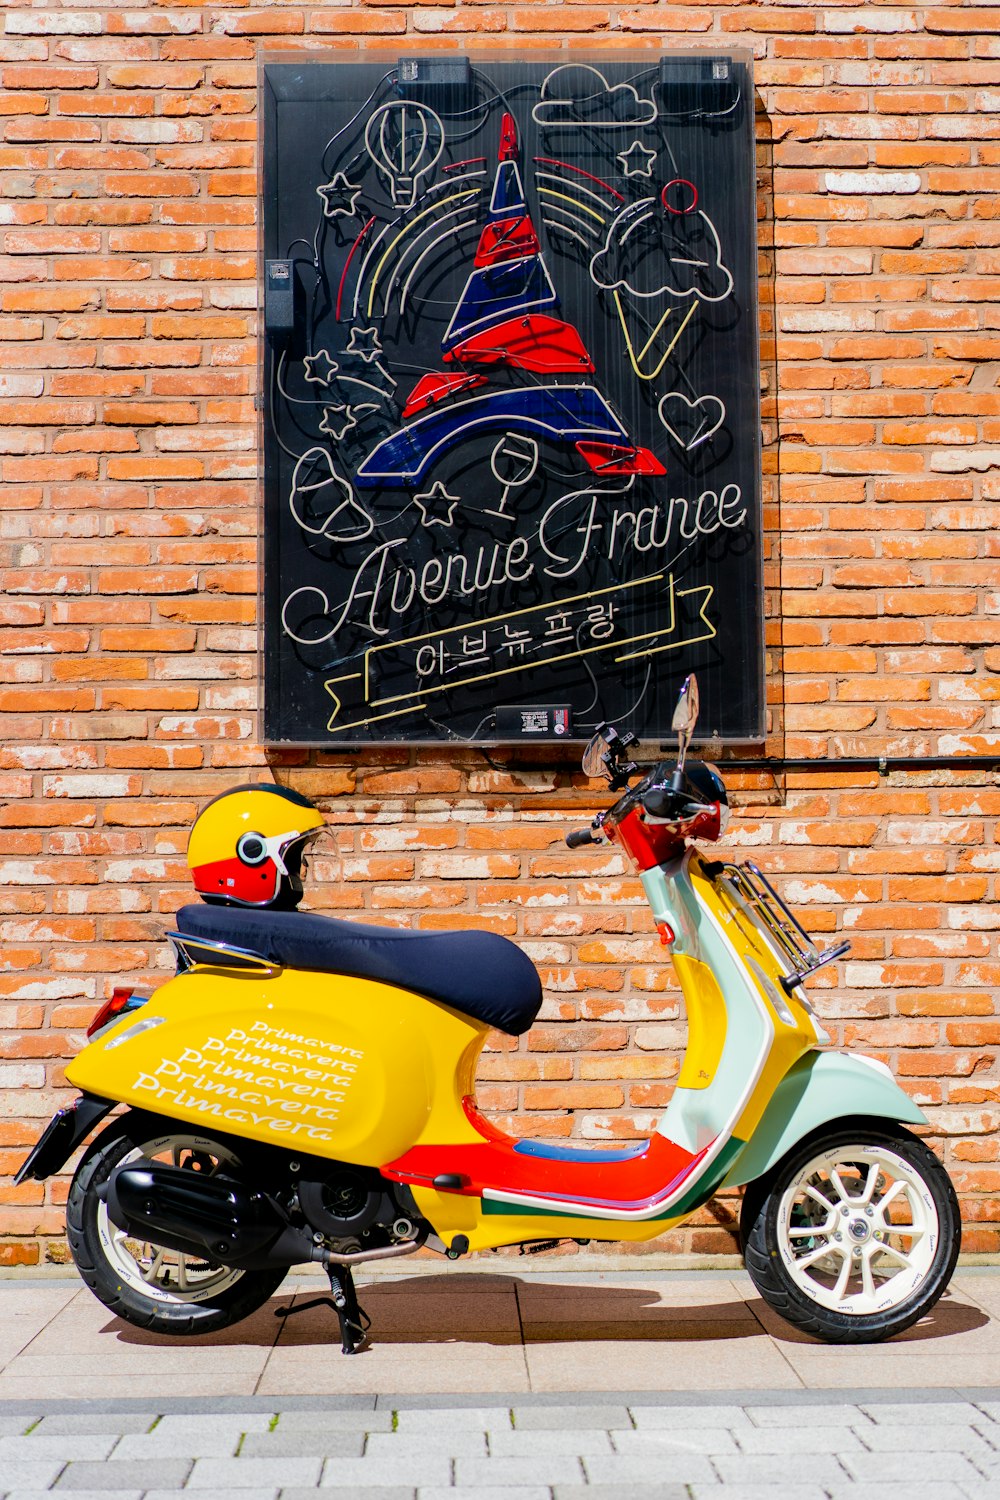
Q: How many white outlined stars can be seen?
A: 6